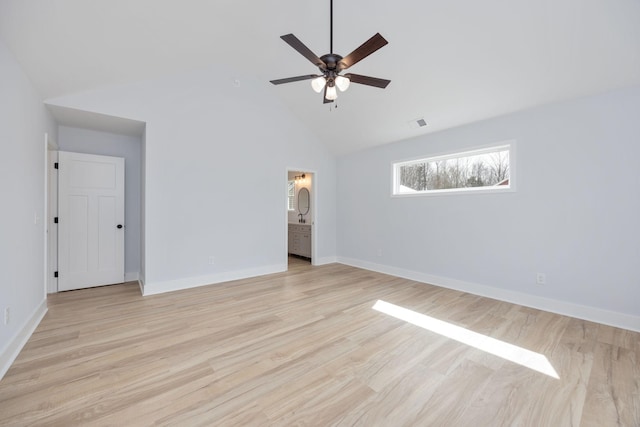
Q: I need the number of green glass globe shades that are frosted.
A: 0